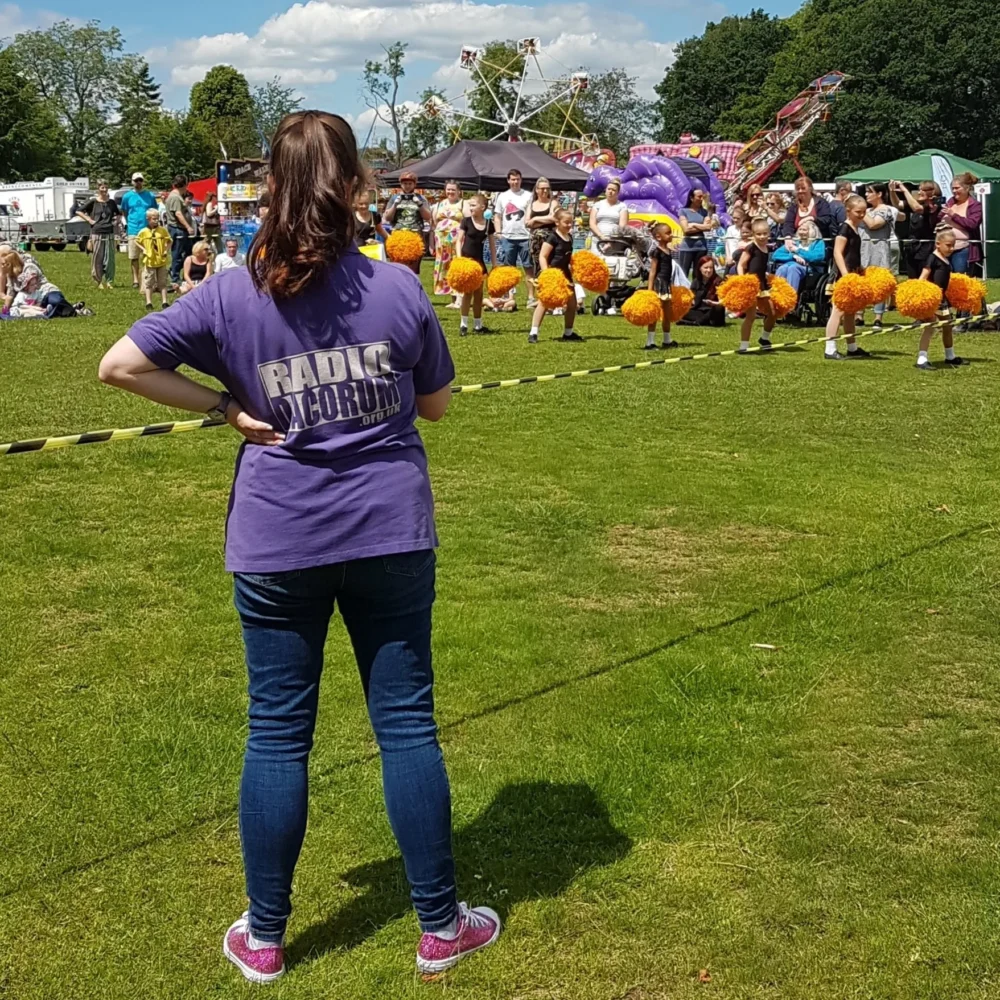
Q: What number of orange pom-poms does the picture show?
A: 13